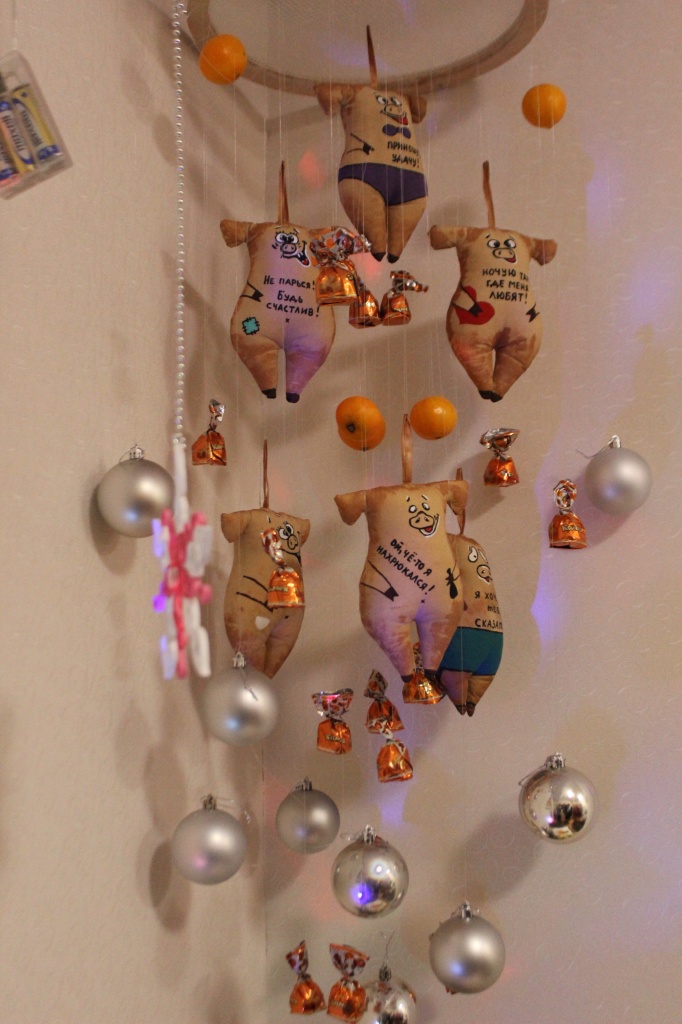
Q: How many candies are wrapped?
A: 13